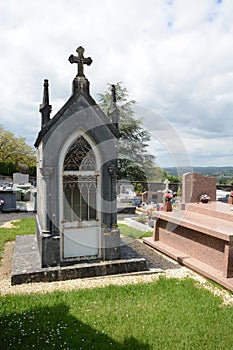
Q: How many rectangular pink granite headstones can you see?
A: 1